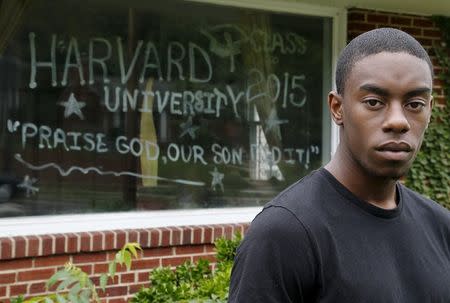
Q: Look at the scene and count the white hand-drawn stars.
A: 5